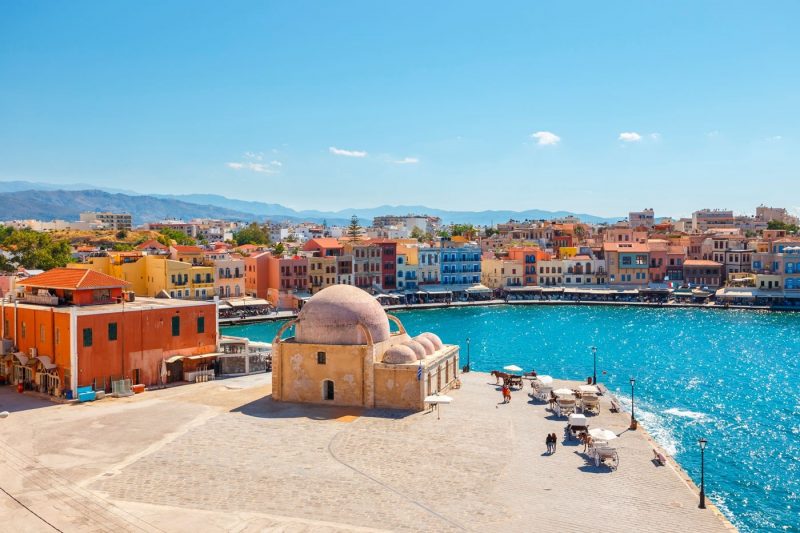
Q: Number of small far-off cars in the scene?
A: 0